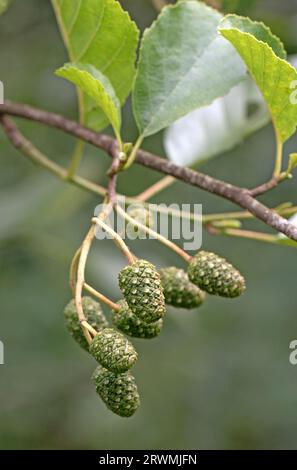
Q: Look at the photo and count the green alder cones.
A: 7